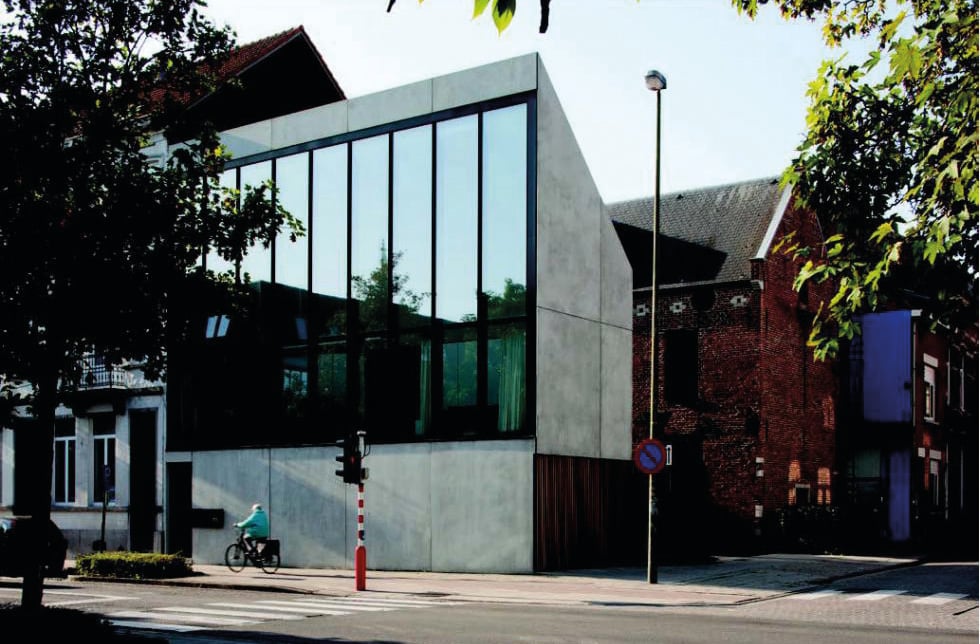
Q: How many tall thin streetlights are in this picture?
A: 1